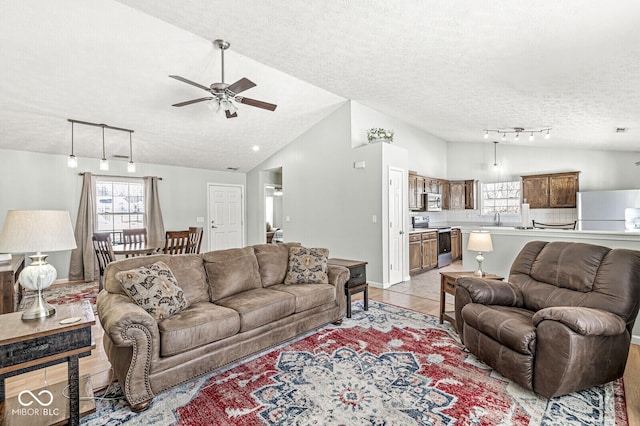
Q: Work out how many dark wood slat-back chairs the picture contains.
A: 4